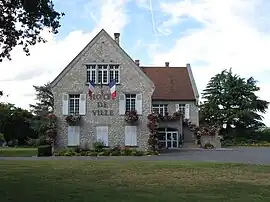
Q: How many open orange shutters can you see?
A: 0